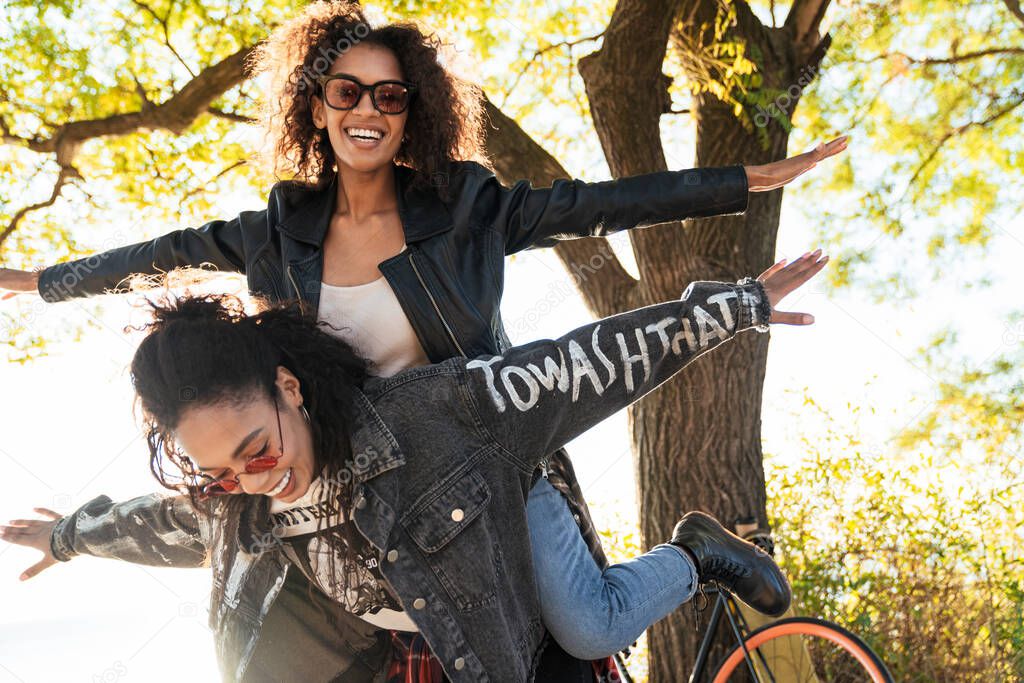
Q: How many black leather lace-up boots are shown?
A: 1